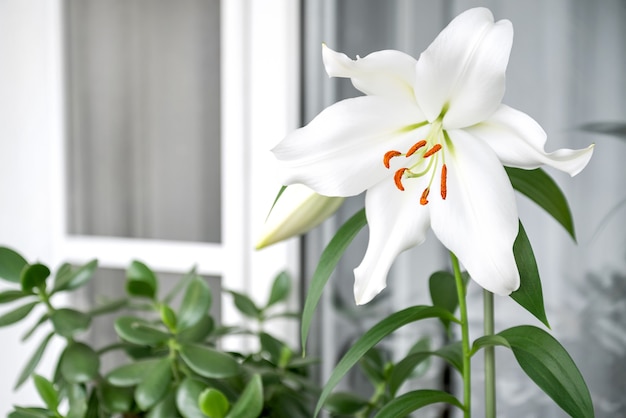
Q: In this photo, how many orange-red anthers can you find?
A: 6